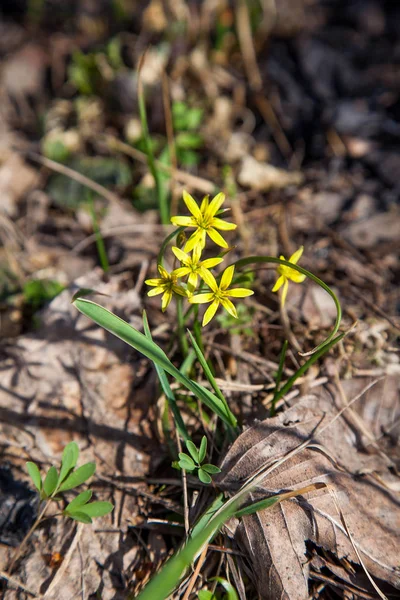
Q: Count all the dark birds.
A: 0